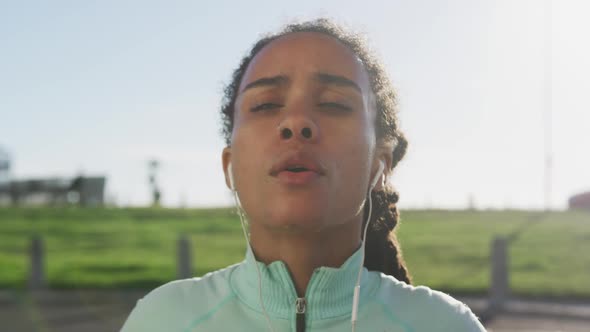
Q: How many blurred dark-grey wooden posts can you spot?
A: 3